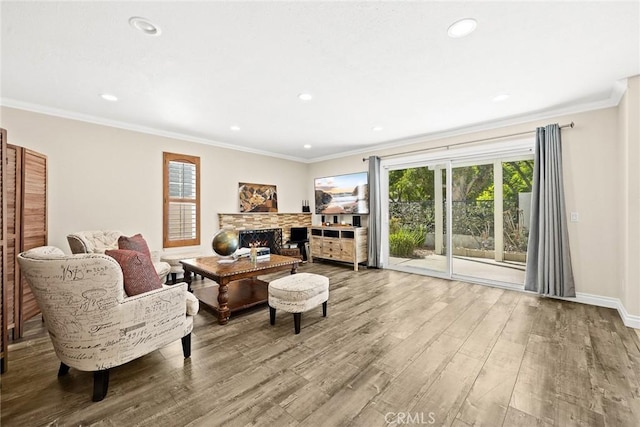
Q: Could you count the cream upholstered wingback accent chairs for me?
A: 2